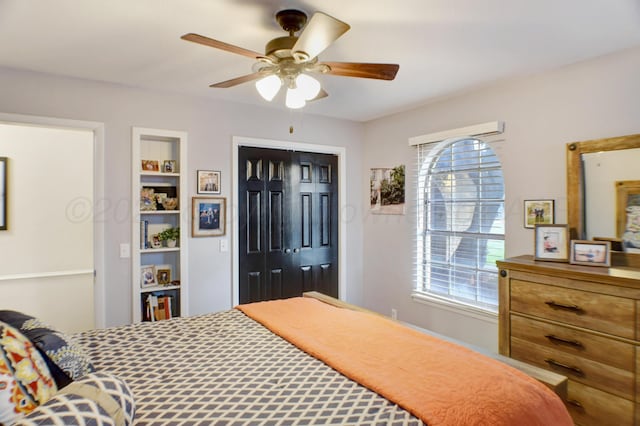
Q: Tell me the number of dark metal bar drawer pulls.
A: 4